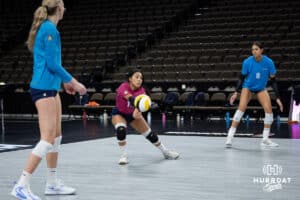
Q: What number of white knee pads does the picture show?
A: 4